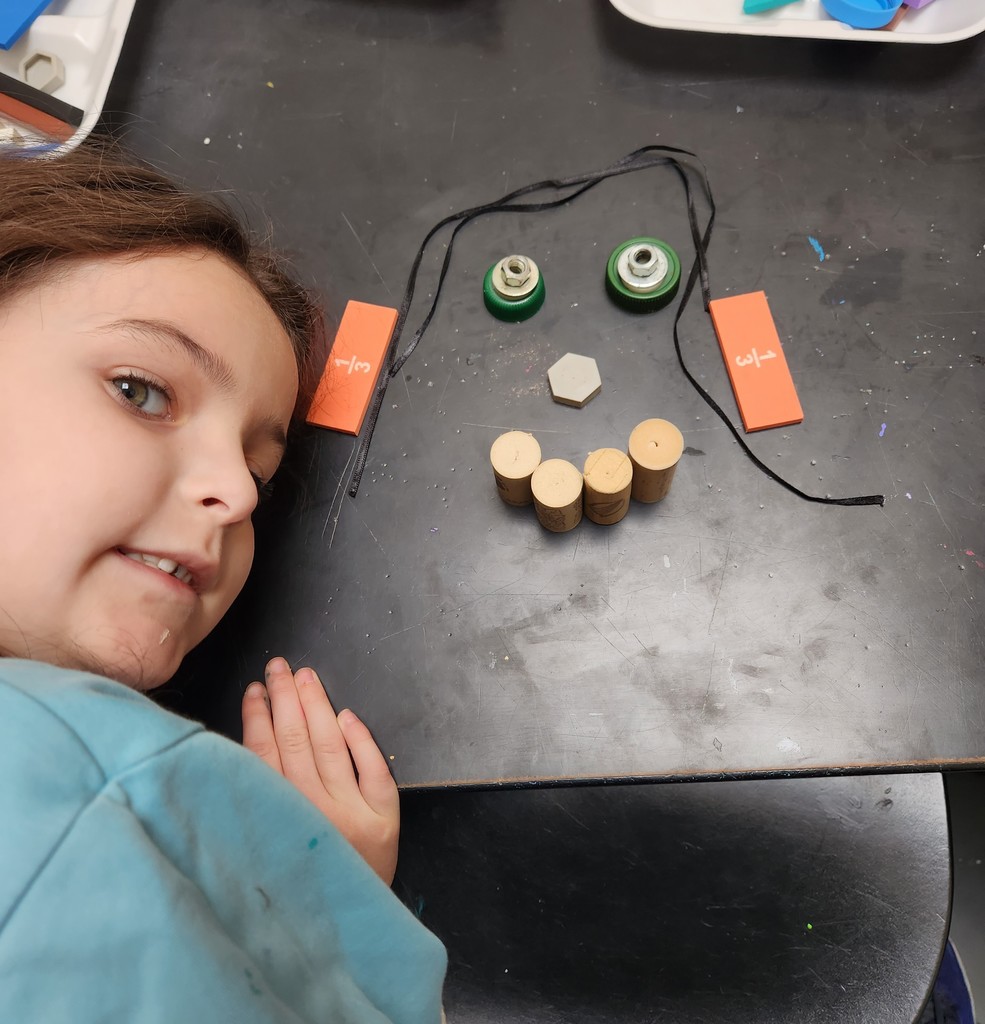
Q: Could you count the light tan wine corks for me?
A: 4